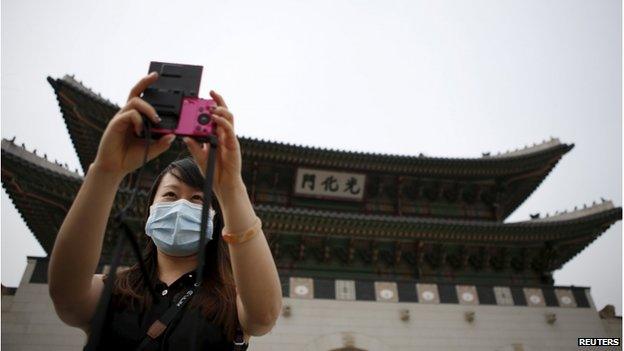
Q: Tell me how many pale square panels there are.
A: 8